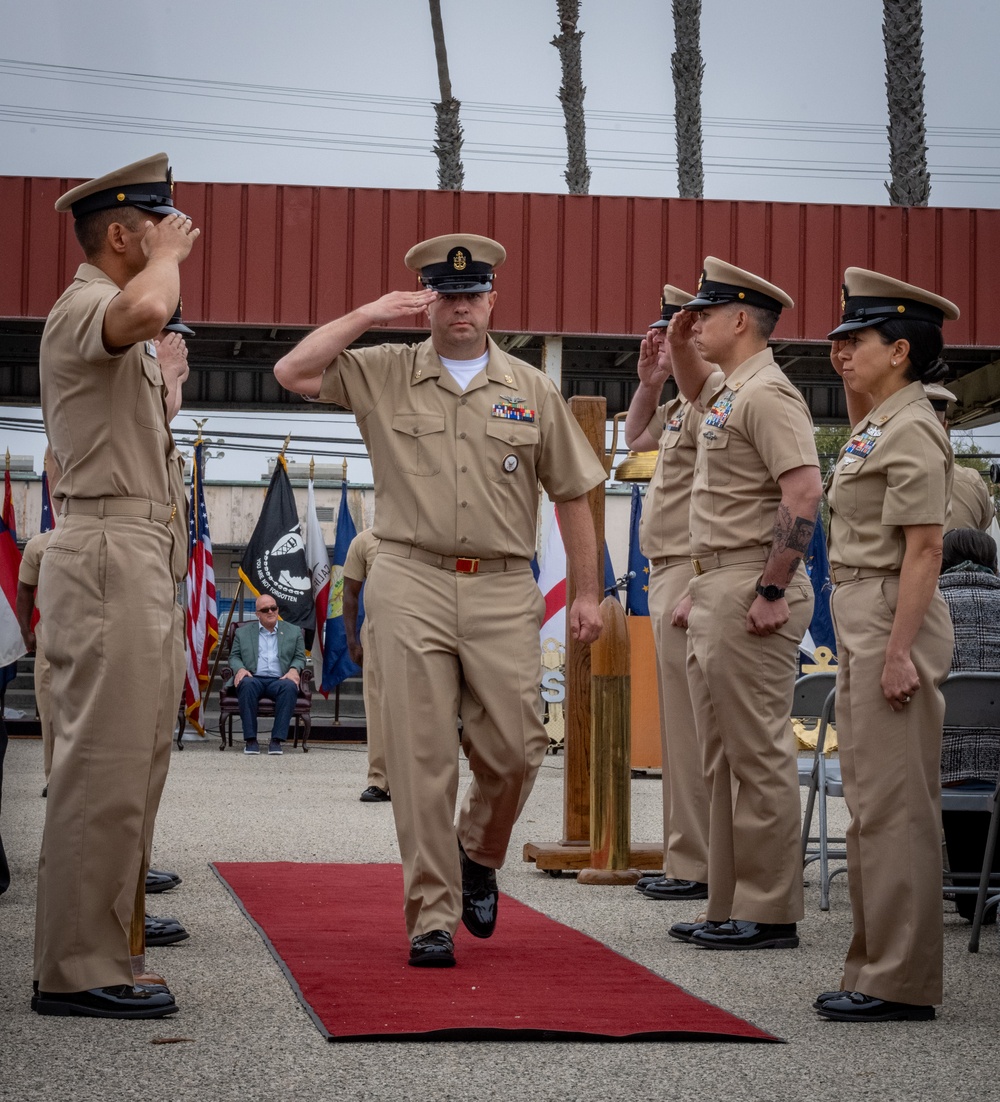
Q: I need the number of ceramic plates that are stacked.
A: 0